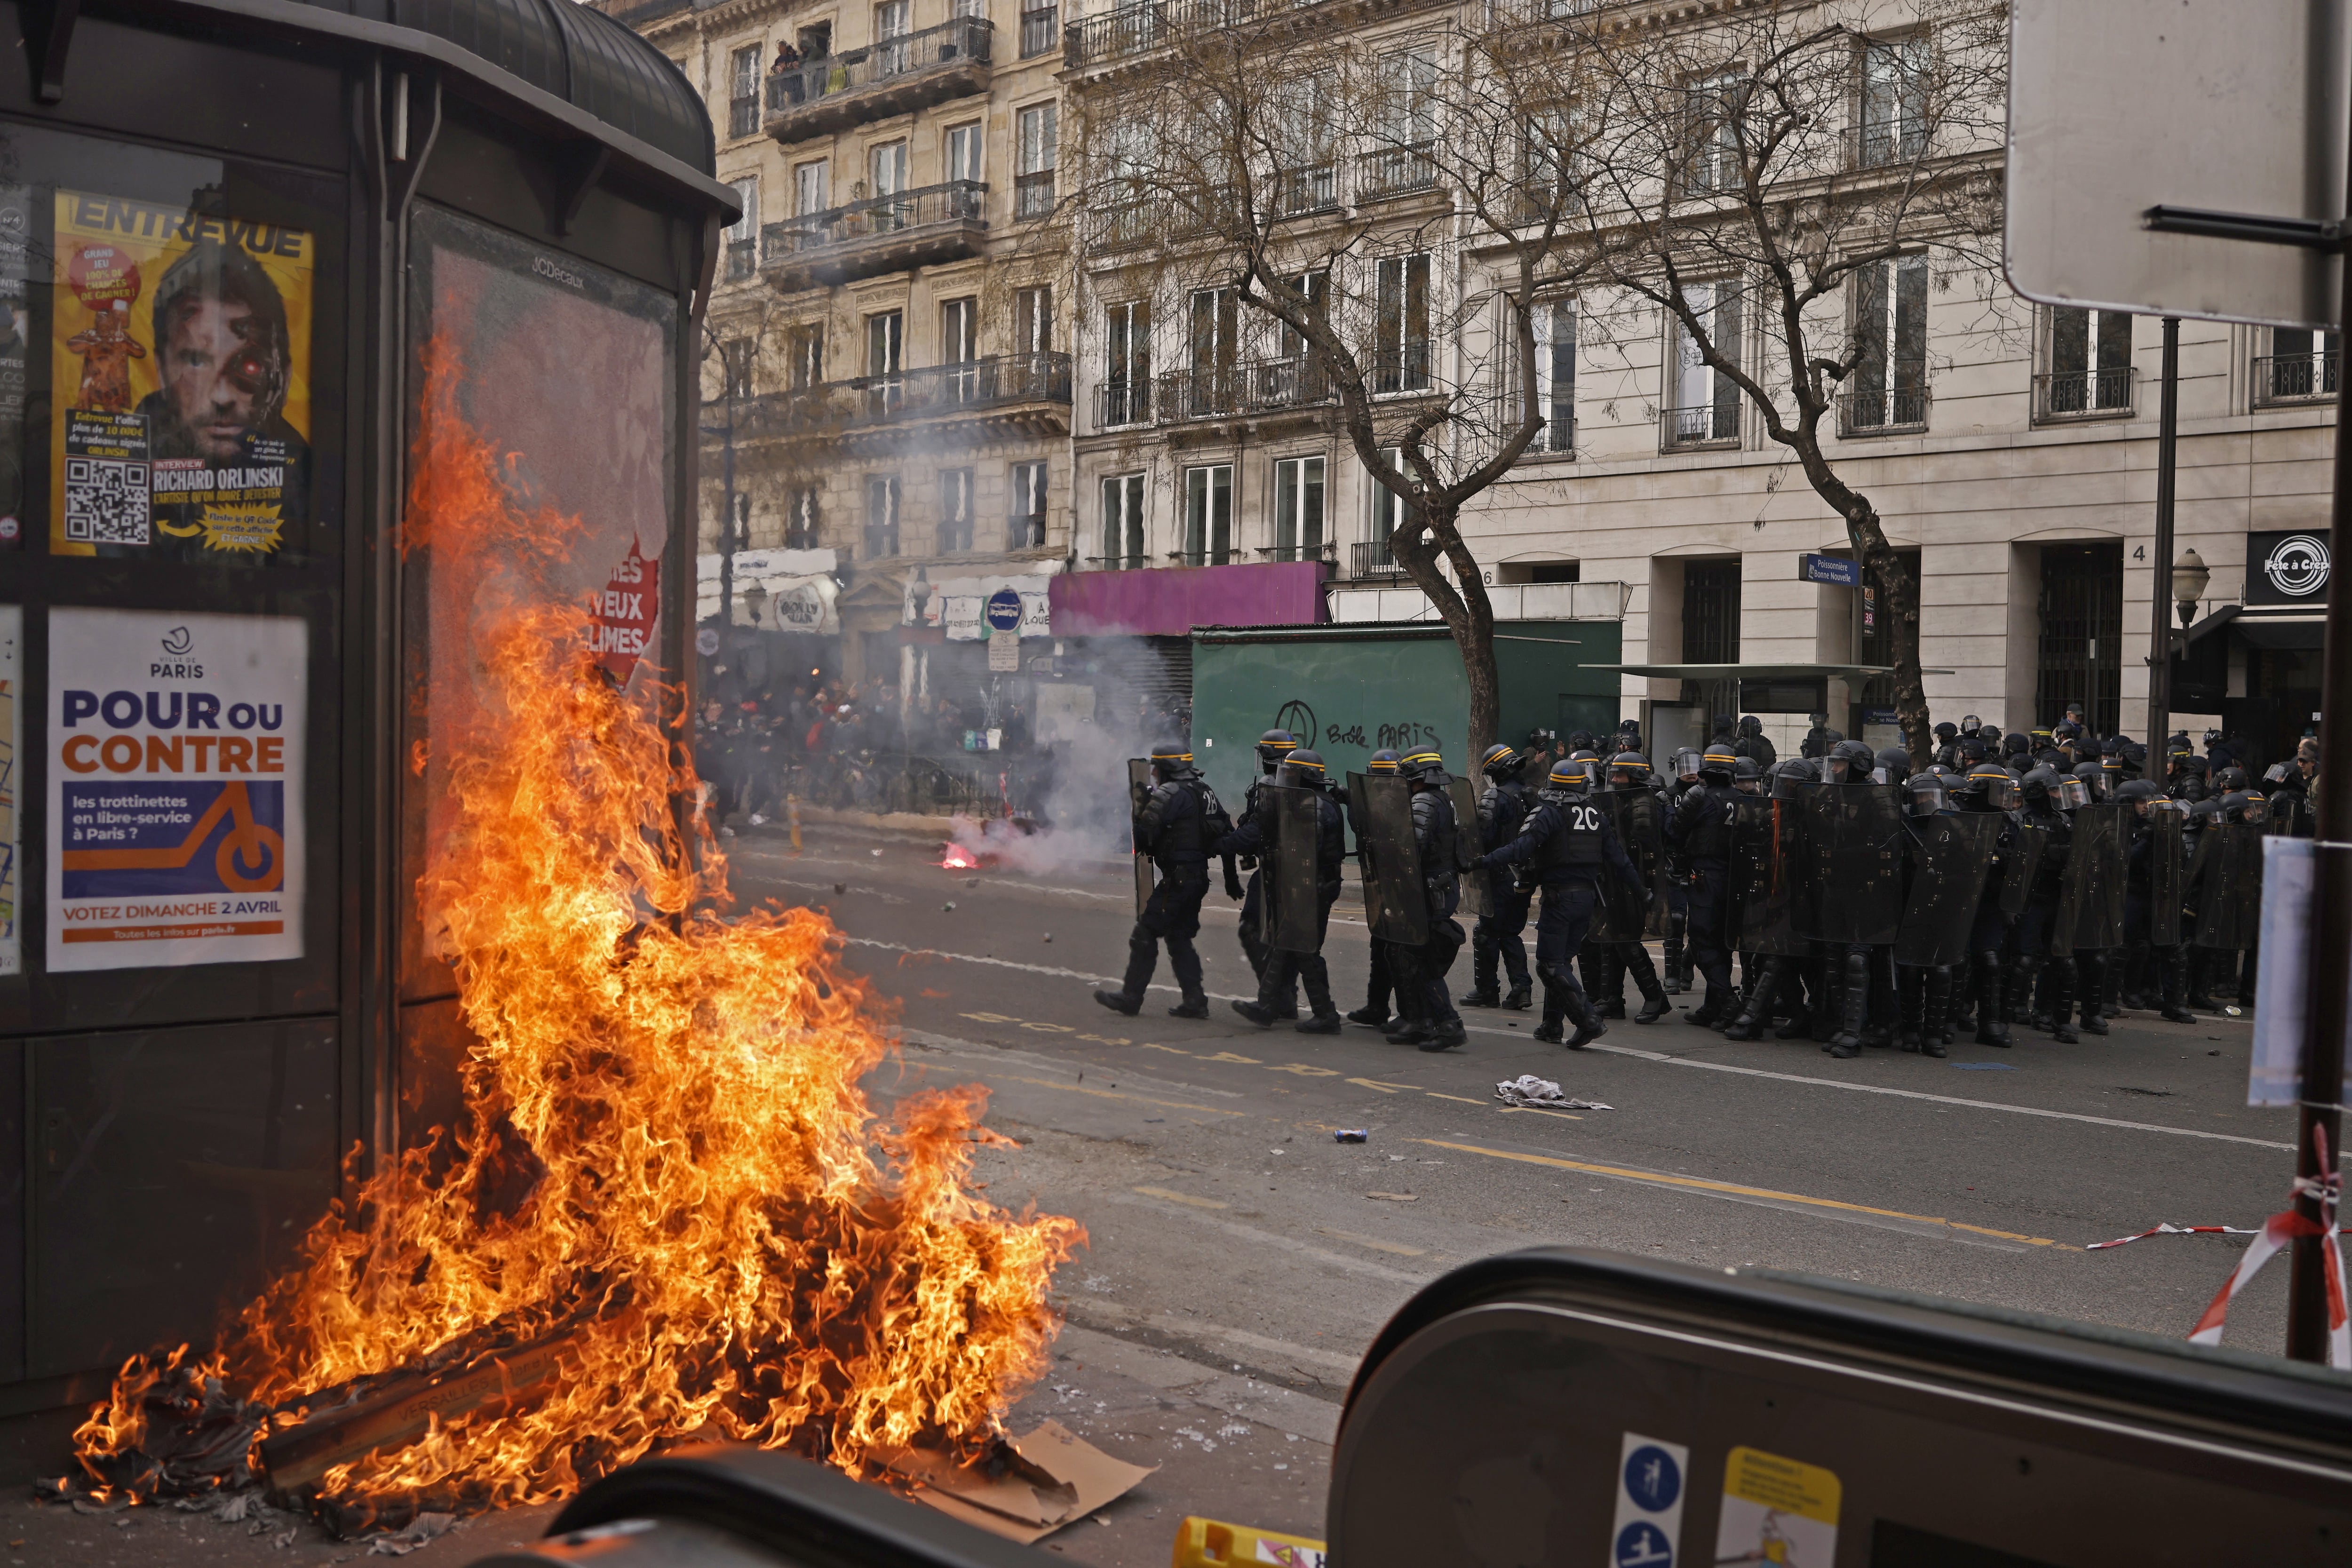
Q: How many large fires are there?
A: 1